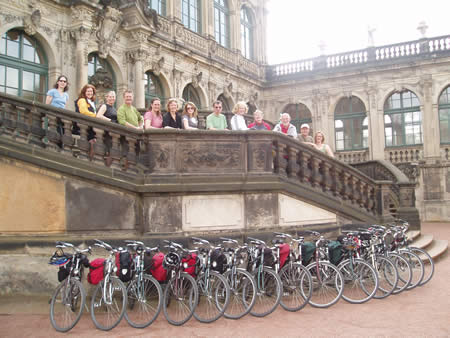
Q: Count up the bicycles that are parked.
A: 14